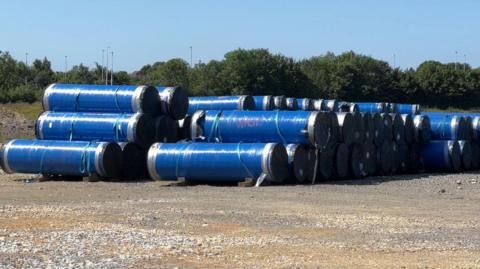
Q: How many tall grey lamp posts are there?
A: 9